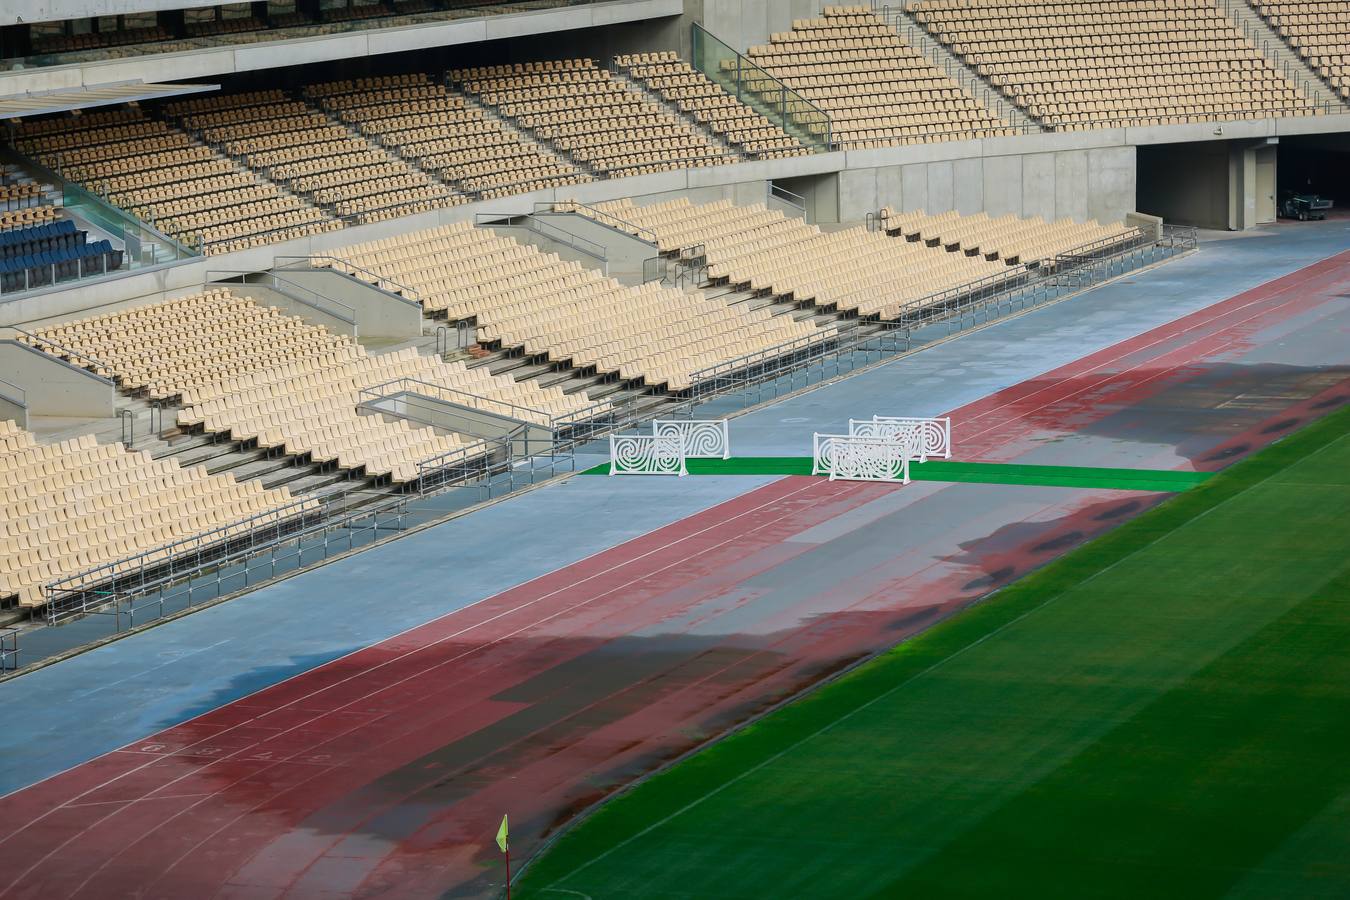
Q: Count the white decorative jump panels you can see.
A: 6